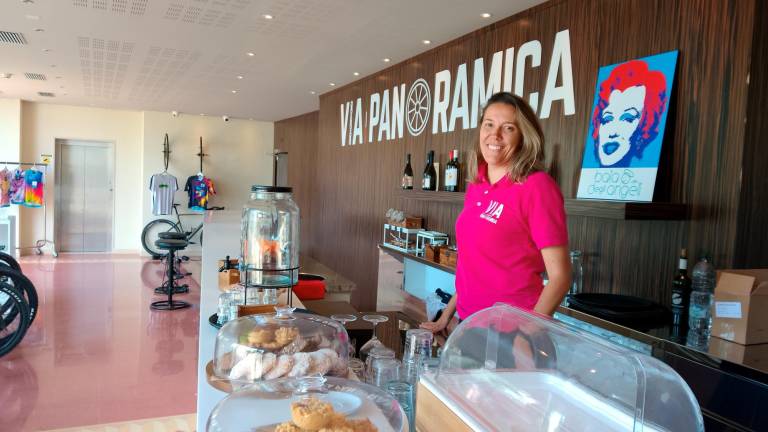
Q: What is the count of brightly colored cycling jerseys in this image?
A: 4